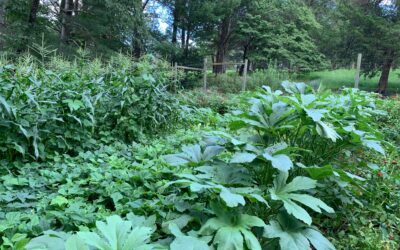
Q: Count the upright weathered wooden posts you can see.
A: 4